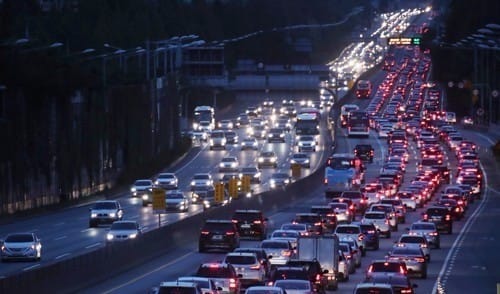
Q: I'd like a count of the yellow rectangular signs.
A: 5